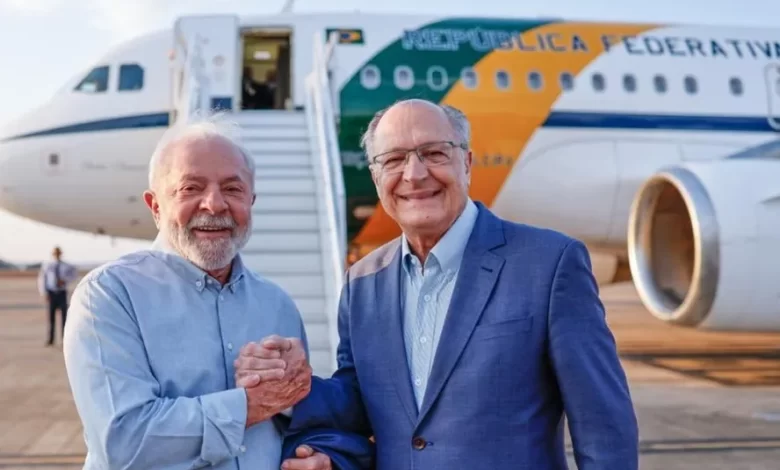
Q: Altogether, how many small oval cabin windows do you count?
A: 12